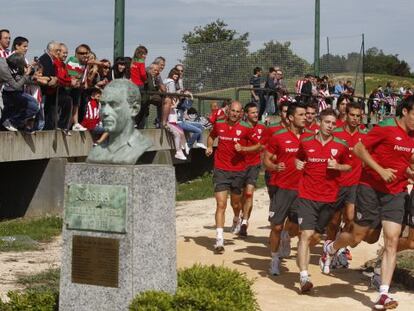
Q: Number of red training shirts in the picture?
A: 9